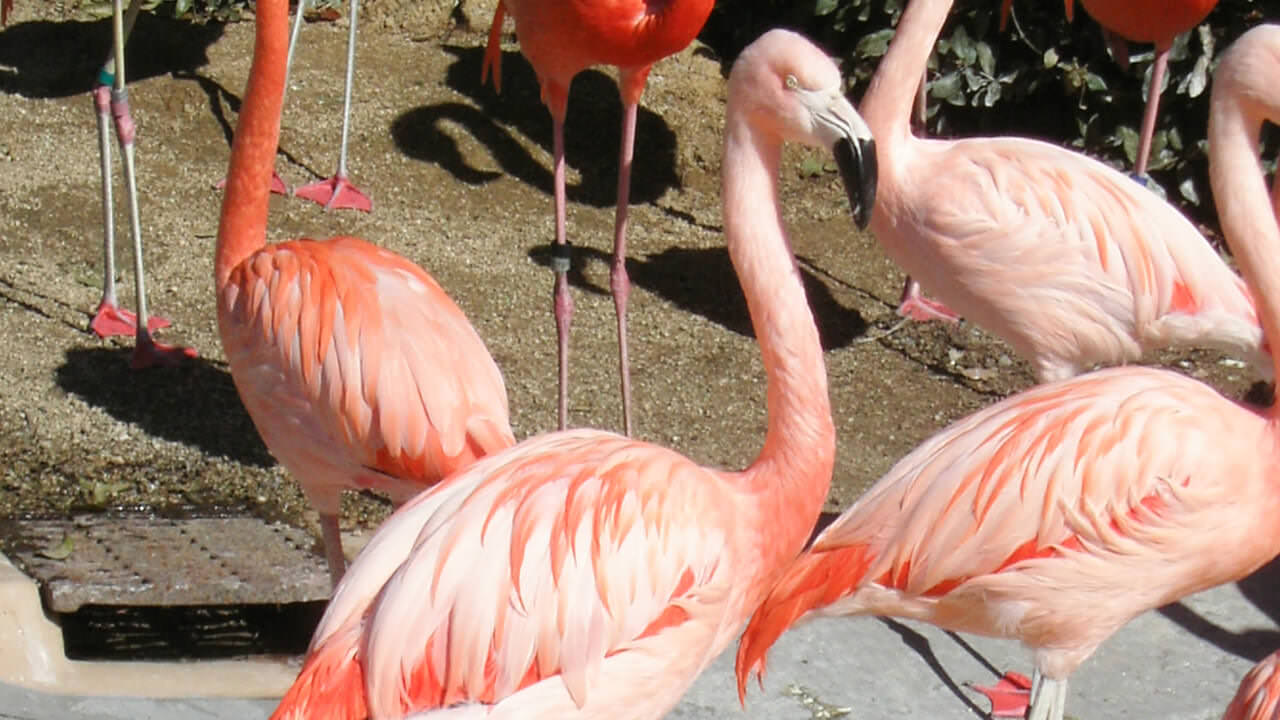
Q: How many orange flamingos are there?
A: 3